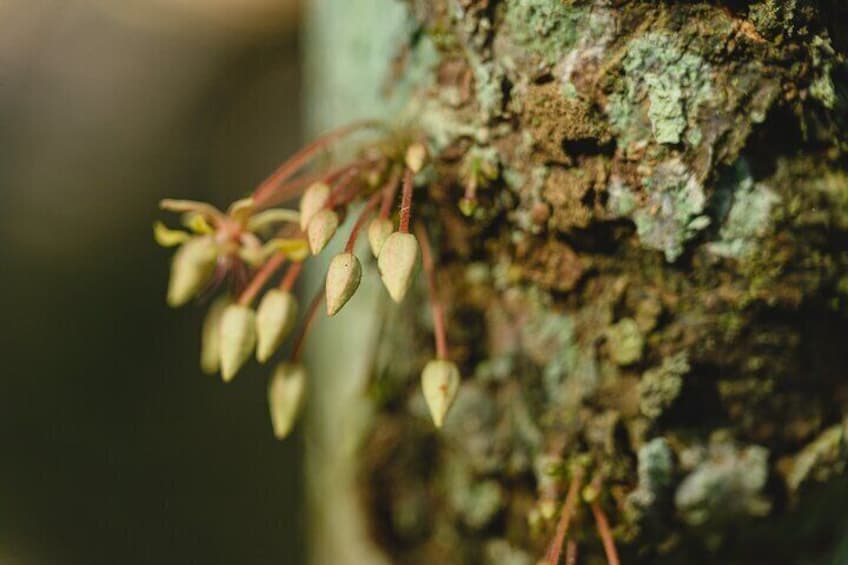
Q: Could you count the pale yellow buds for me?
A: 12